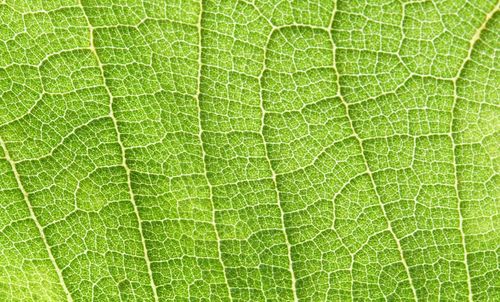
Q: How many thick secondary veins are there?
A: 6